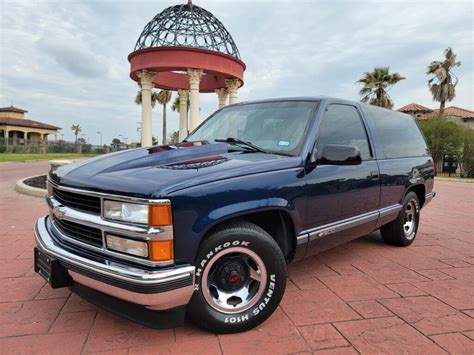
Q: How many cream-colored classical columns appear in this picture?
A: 5